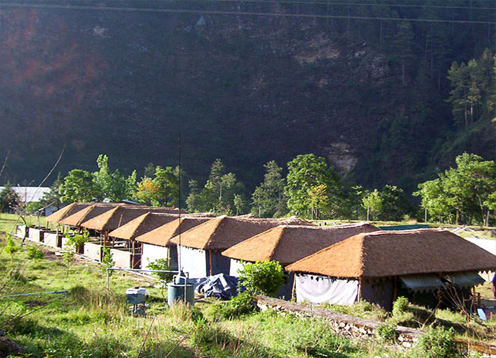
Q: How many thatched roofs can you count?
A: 8